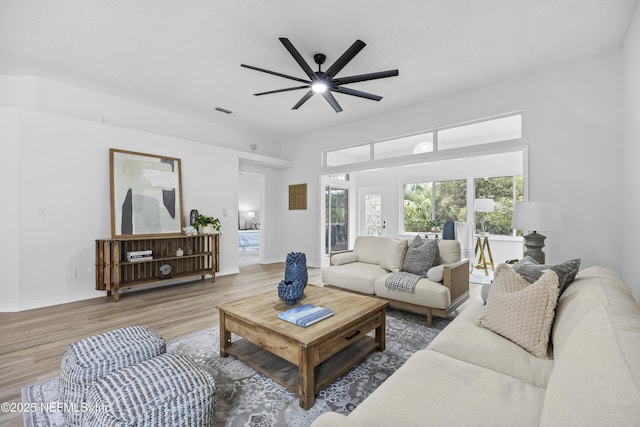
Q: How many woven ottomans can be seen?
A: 2